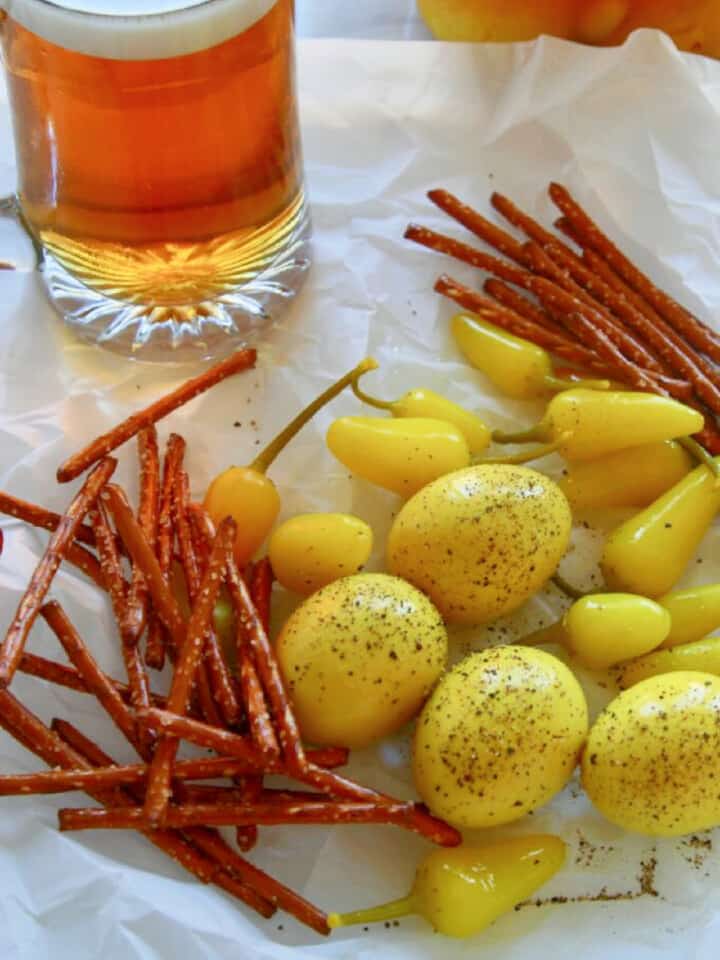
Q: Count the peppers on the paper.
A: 12